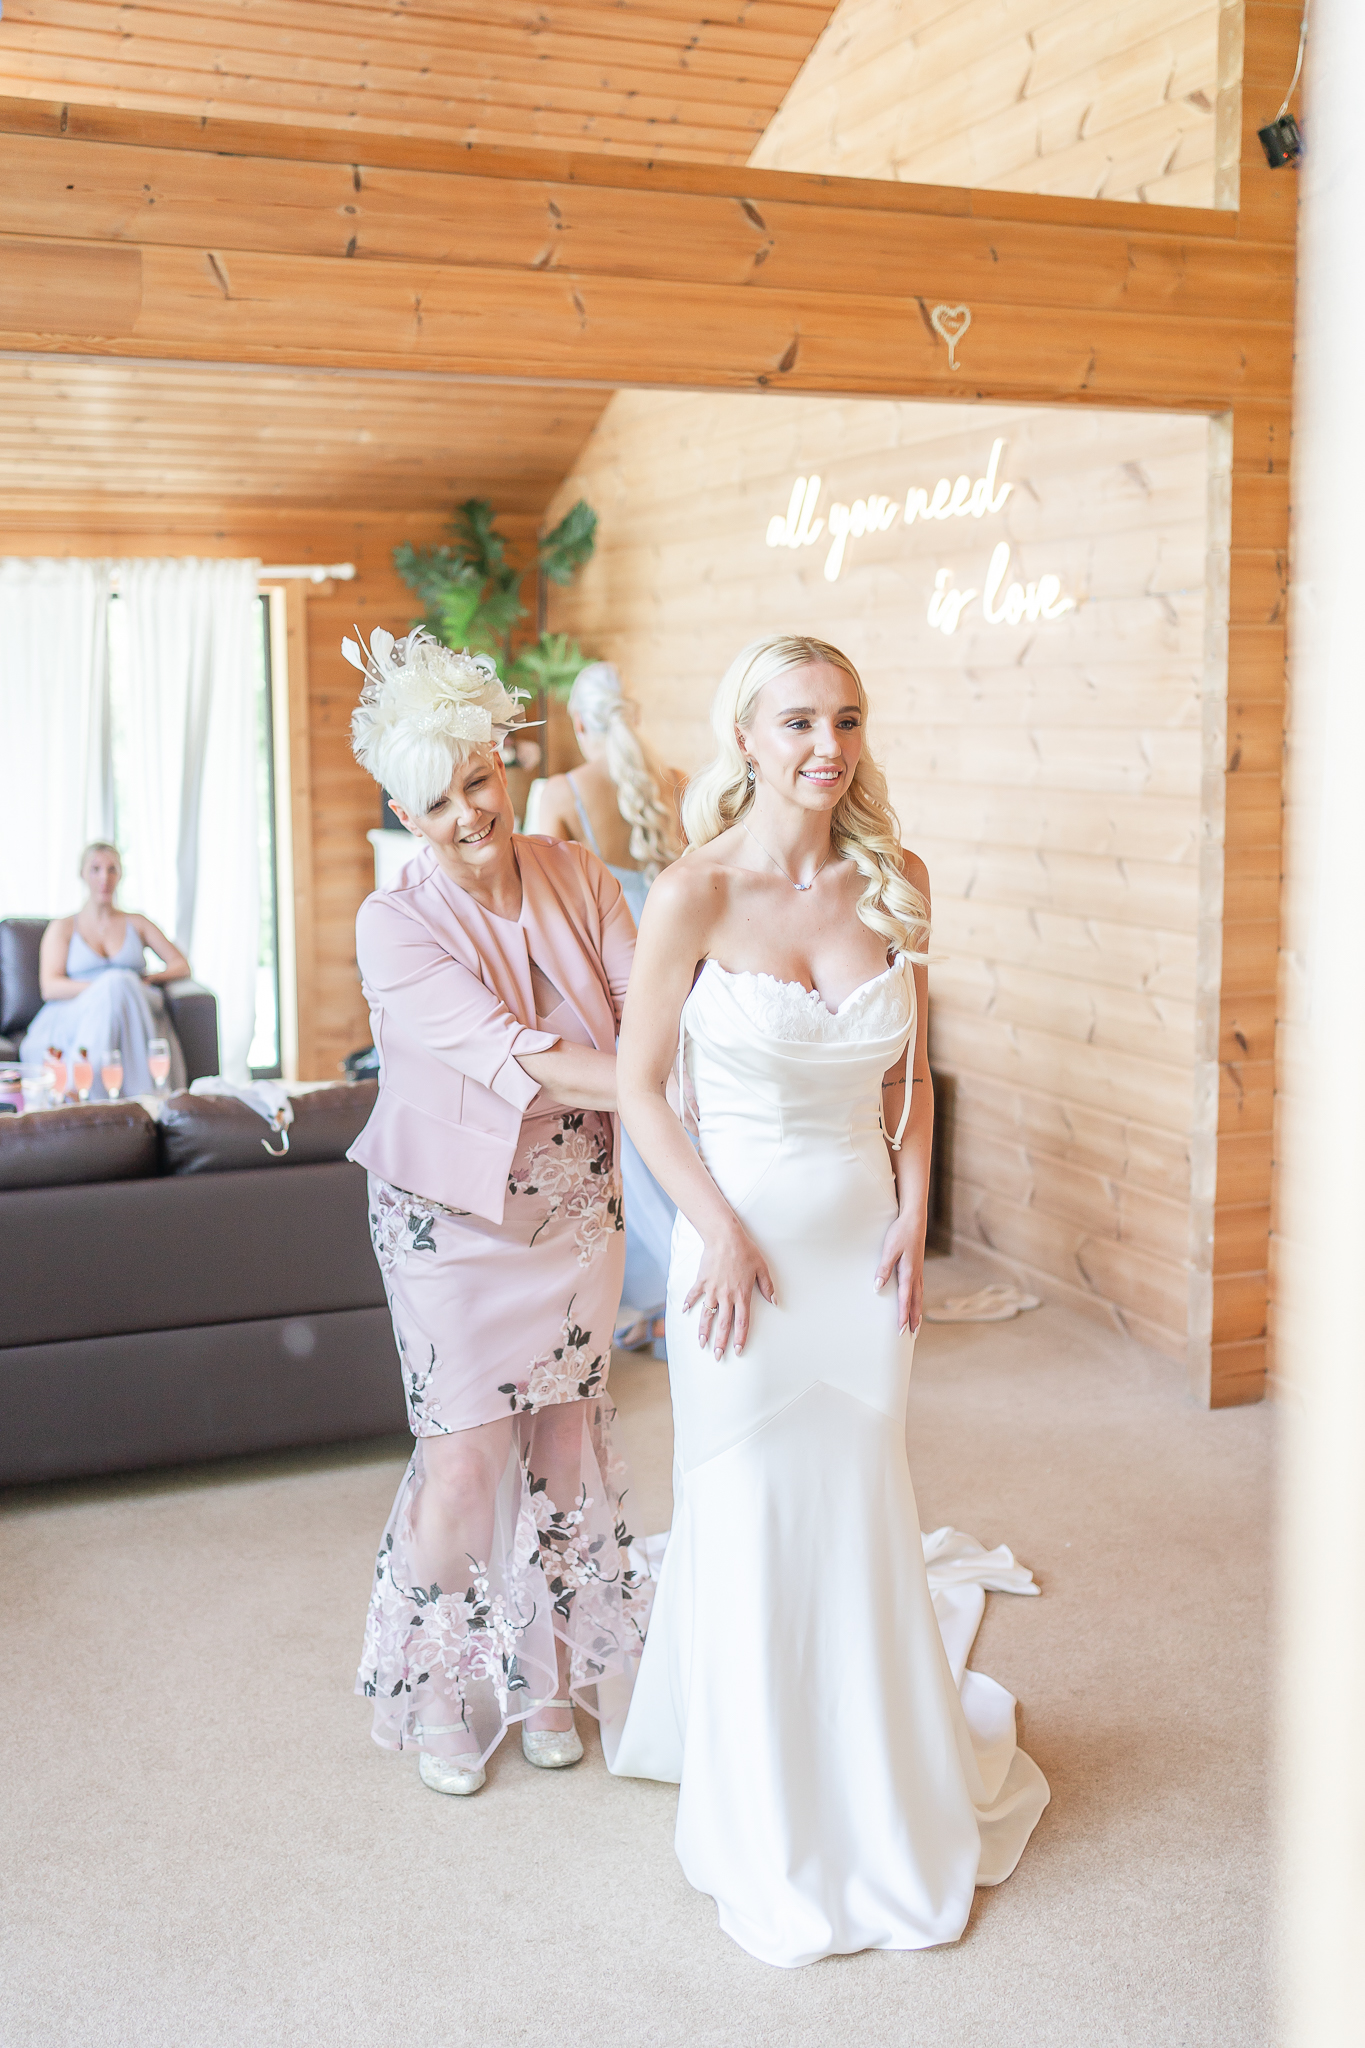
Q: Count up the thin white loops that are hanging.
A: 2